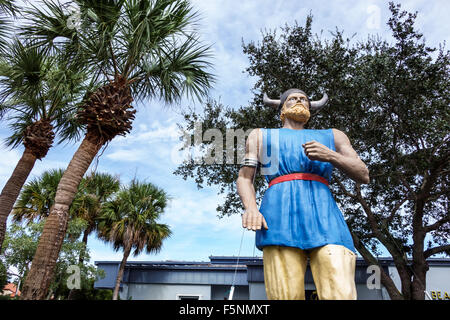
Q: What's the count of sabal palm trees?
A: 5